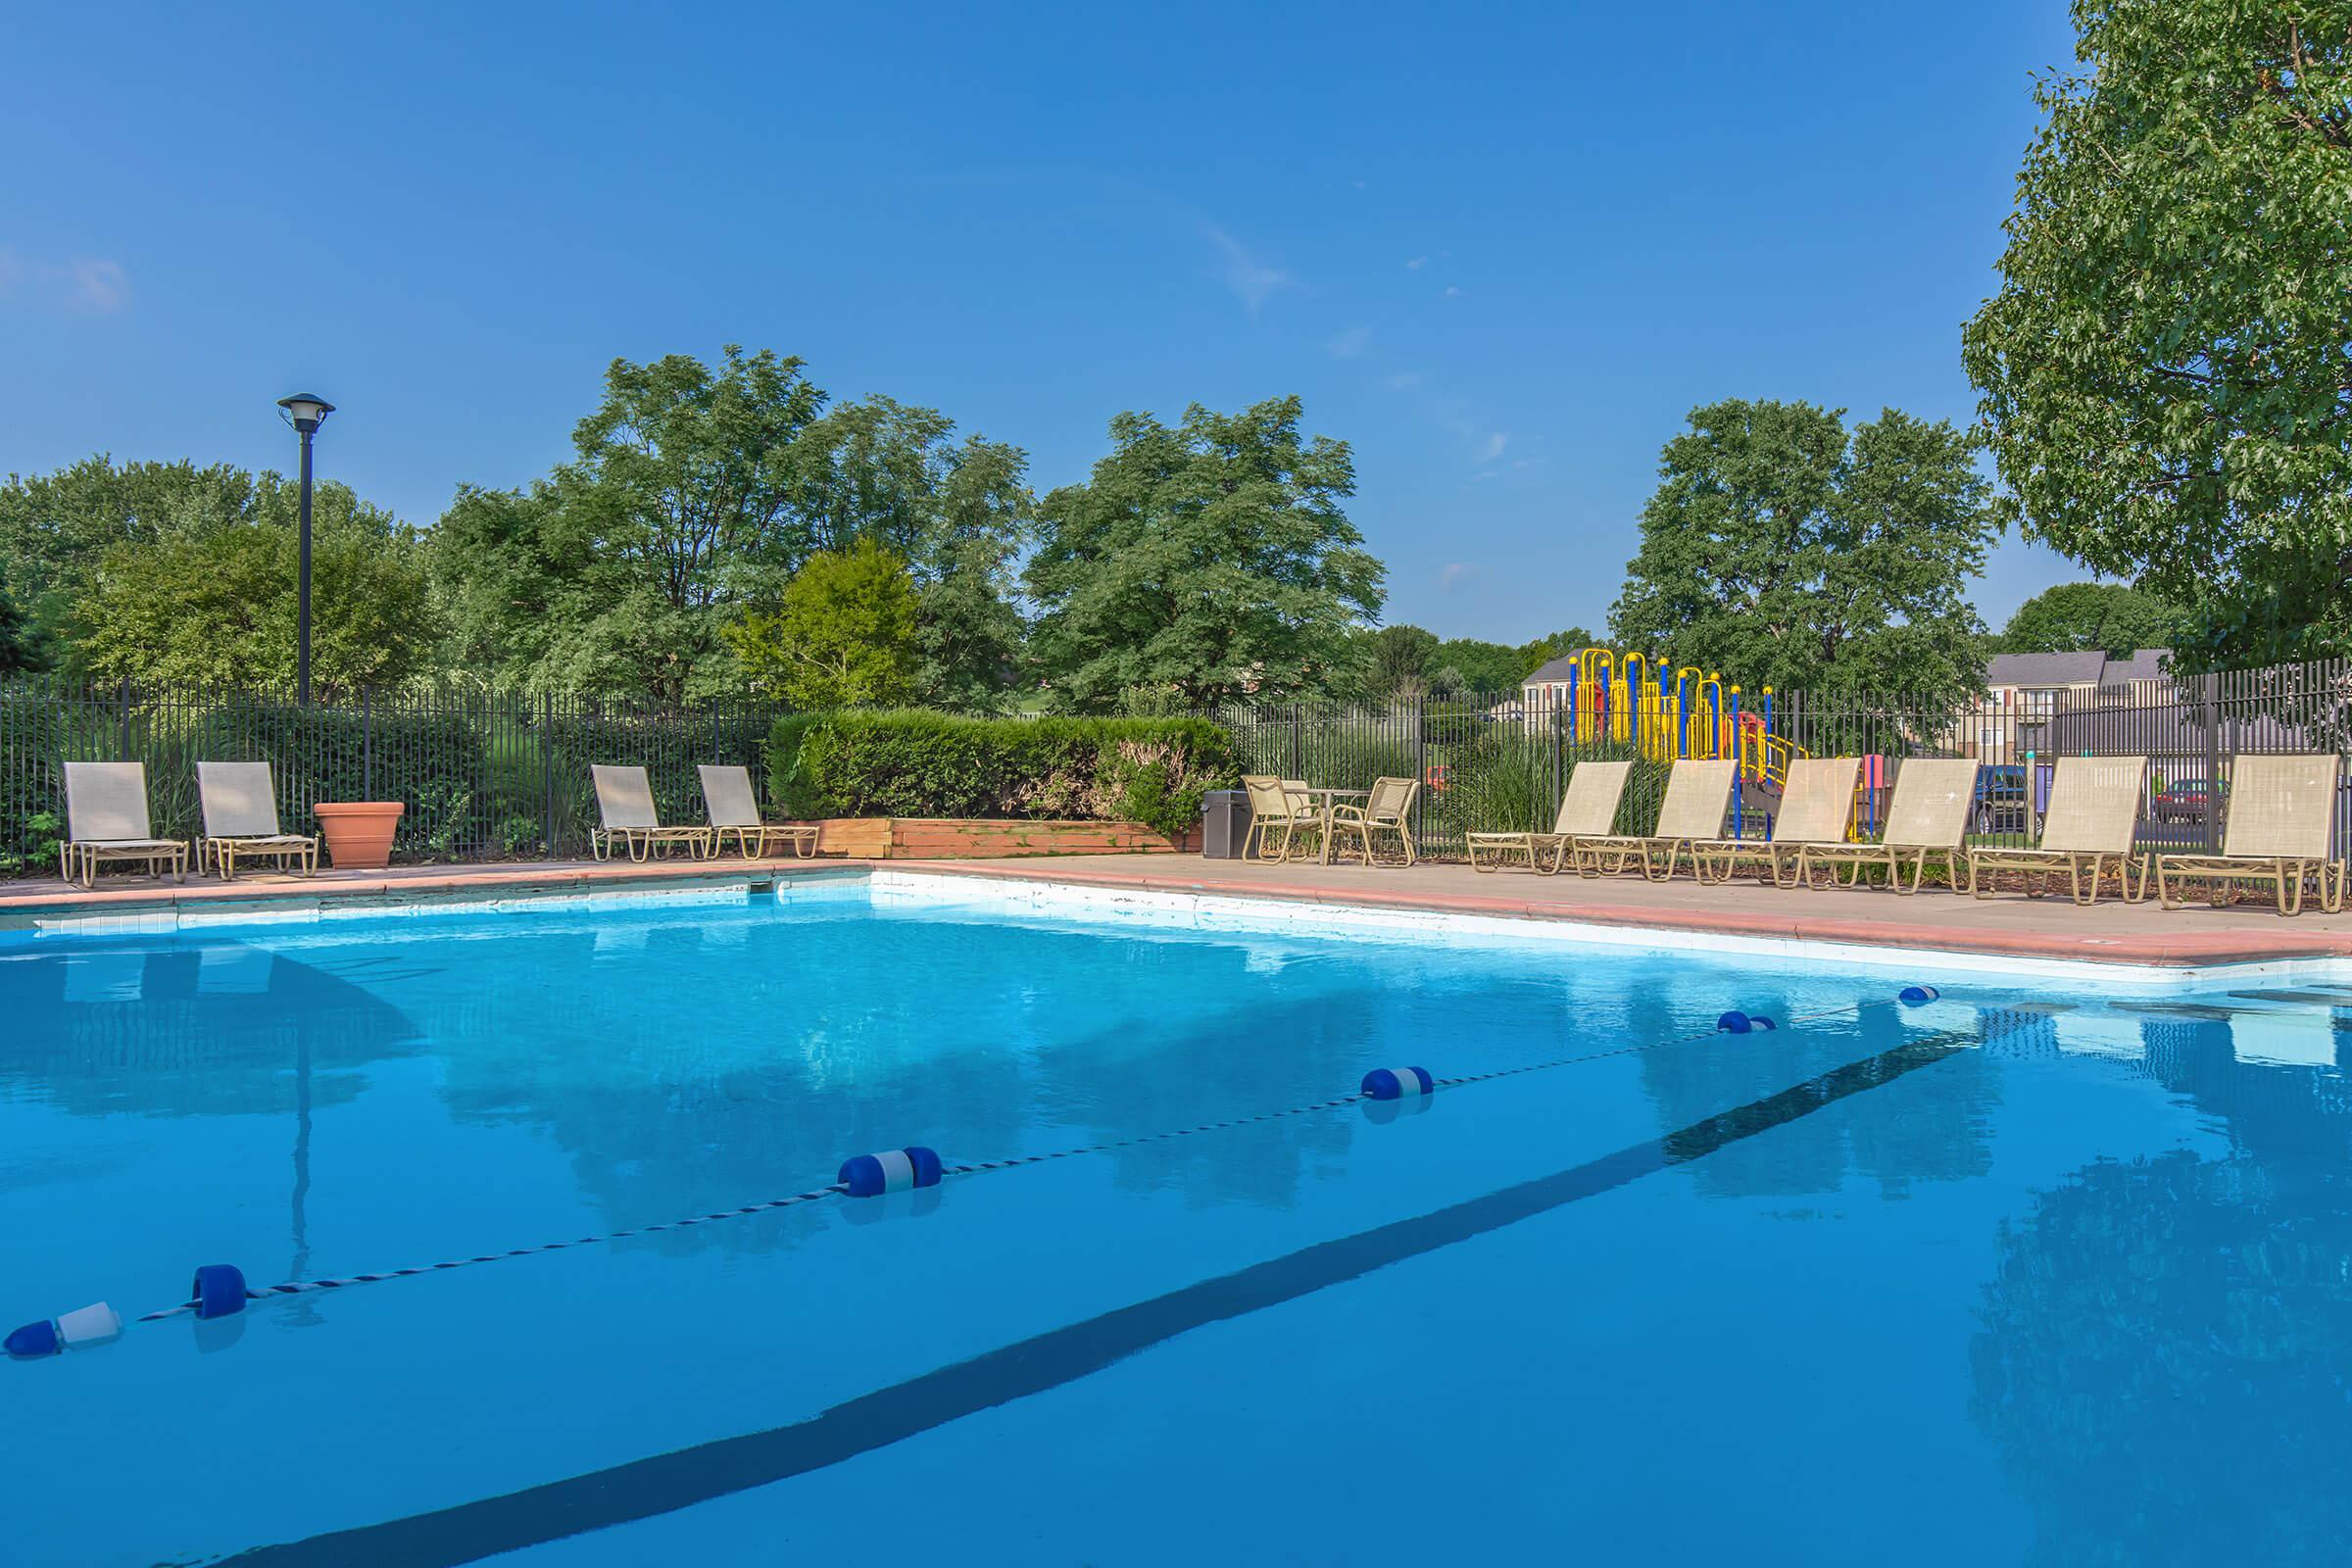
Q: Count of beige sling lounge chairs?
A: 10